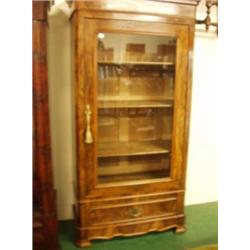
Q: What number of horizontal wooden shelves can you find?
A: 3